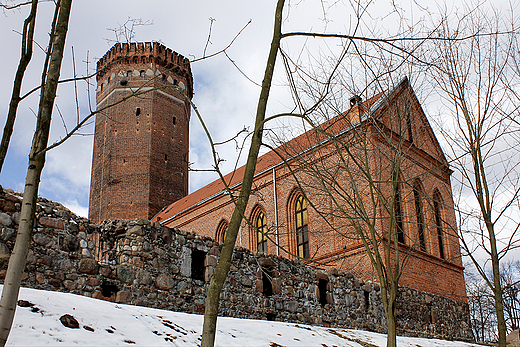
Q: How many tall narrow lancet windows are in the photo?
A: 6